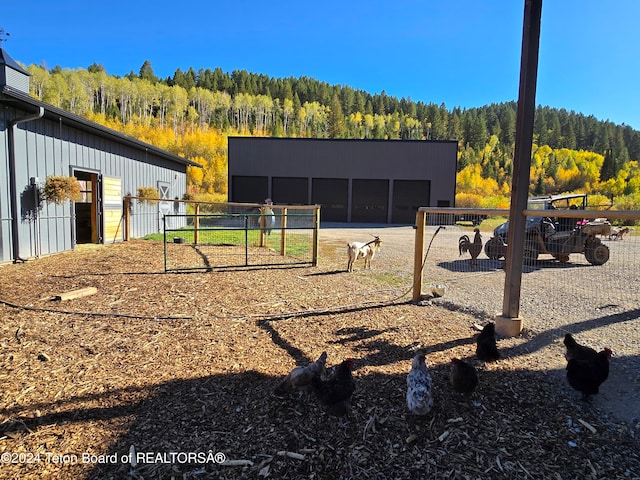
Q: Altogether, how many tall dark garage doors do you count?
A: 5